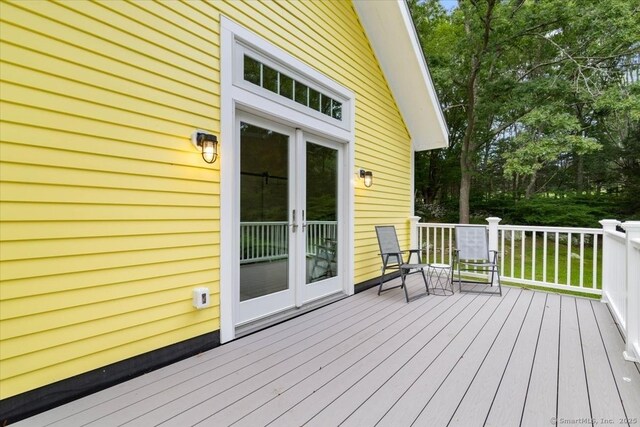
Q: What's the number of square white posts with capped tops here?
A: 4